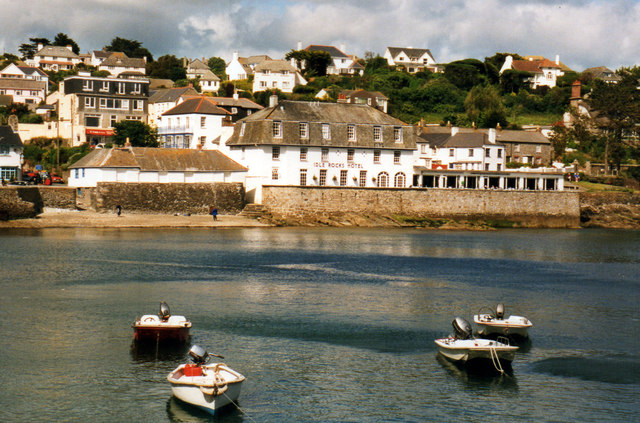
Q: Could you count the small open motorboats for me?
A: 4